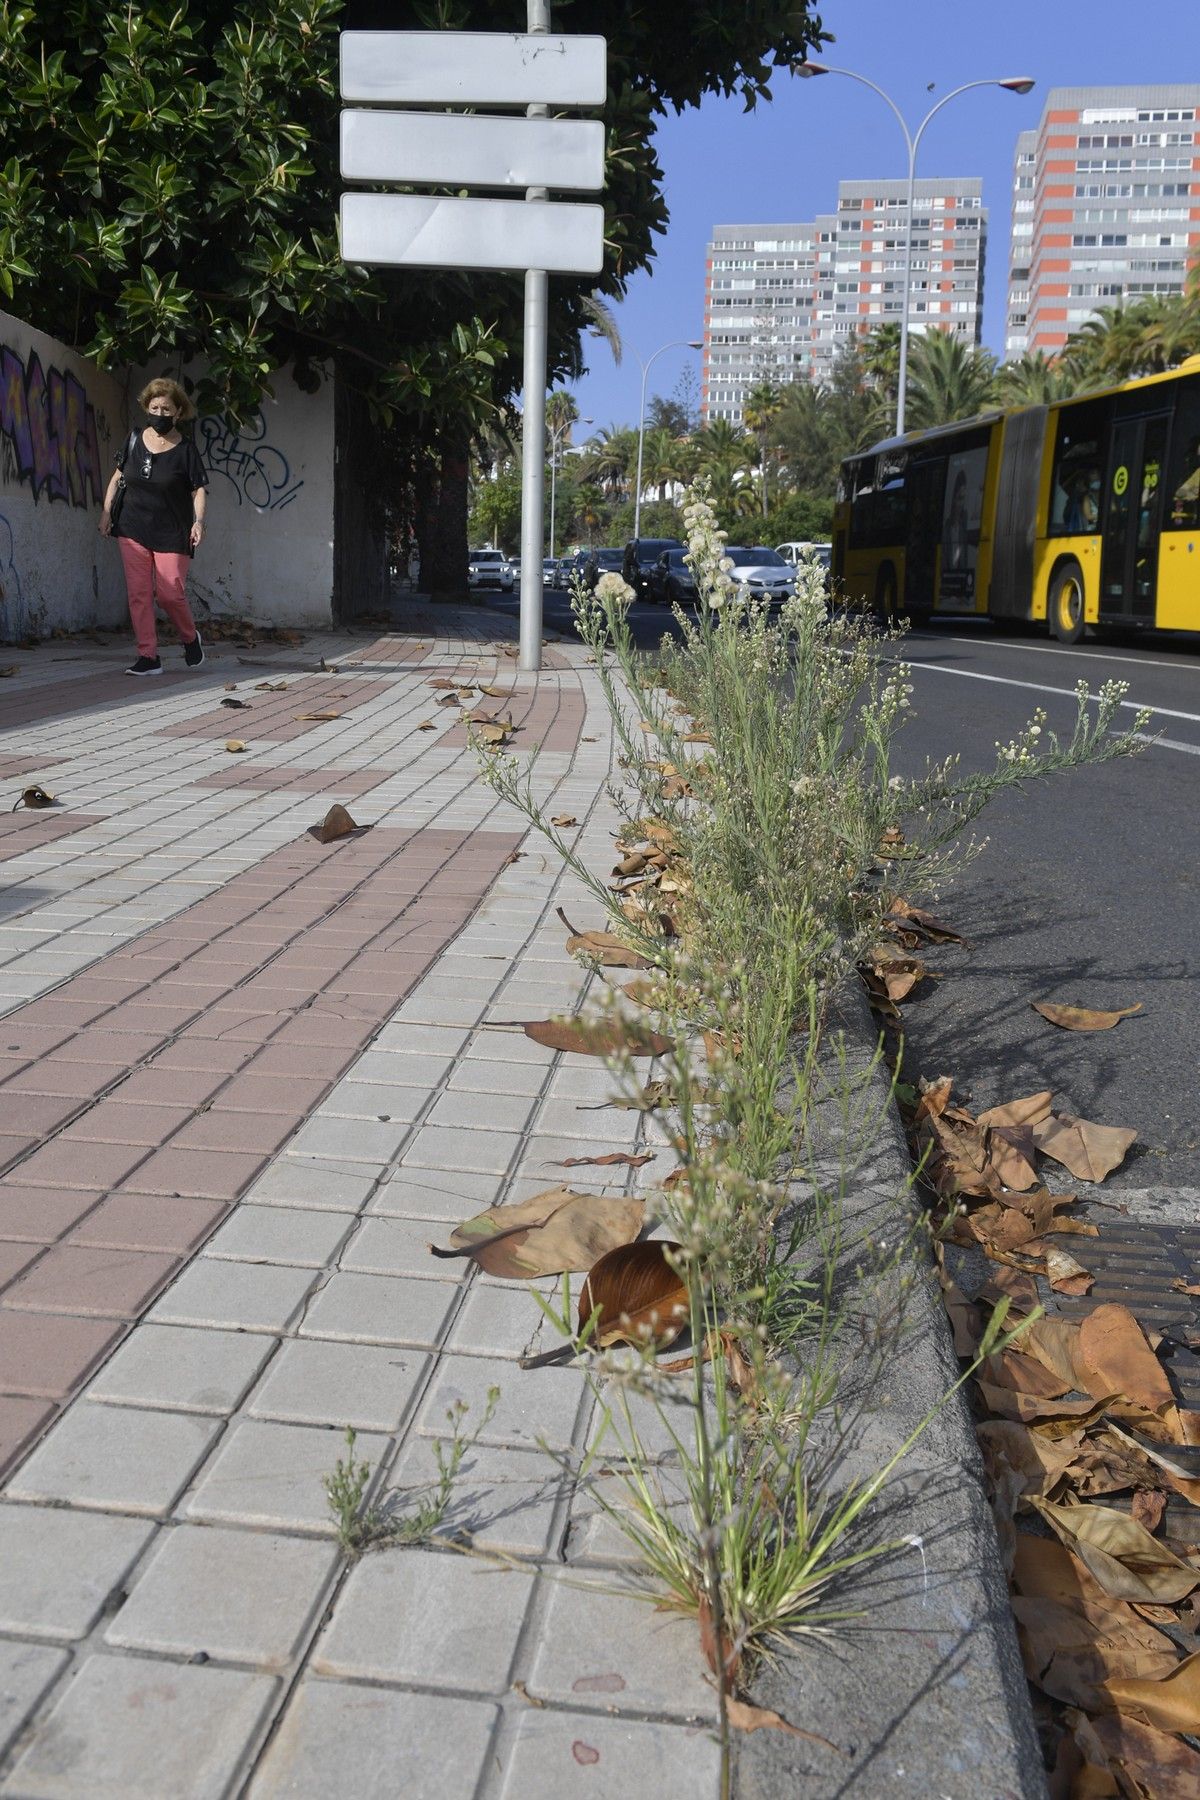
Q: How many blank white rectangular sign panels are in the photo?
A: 3